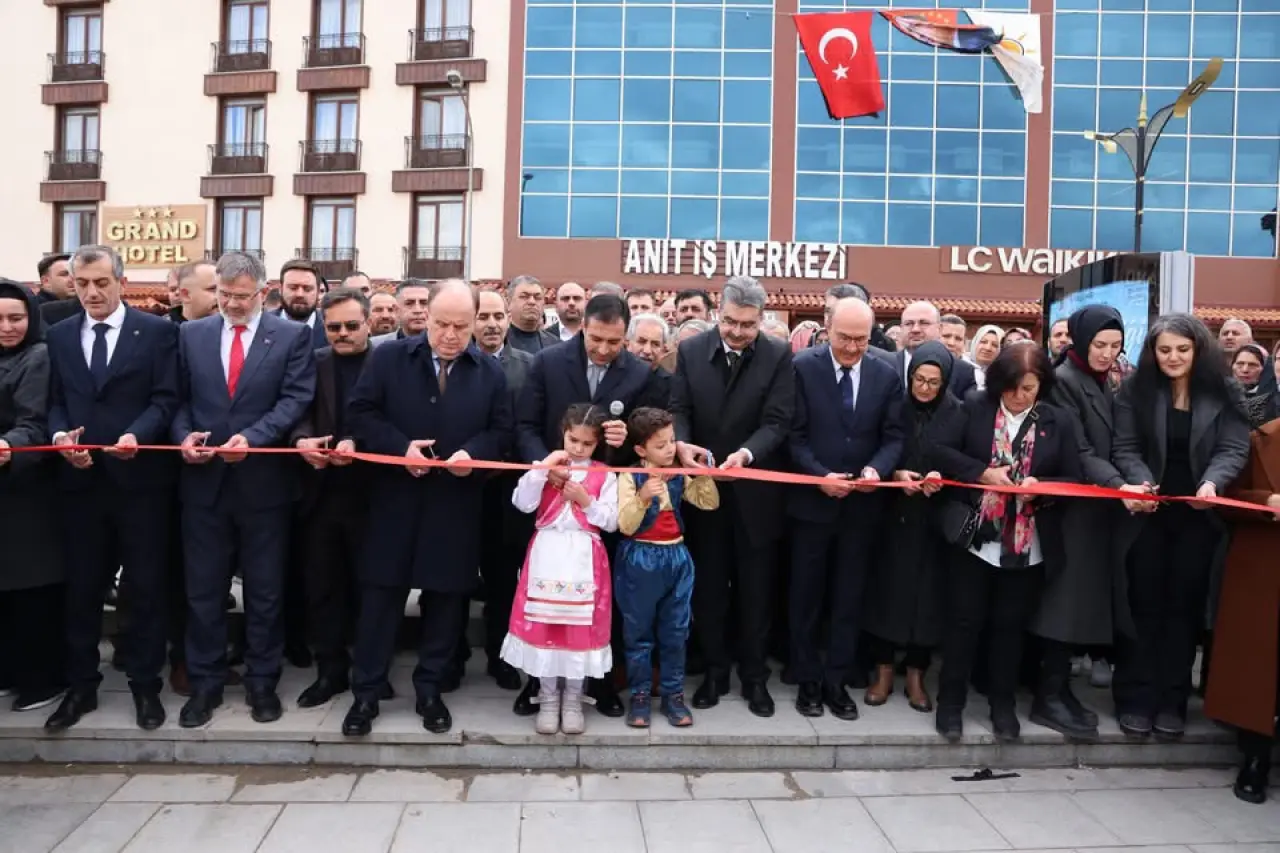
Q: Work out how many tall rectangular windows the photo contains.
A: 12